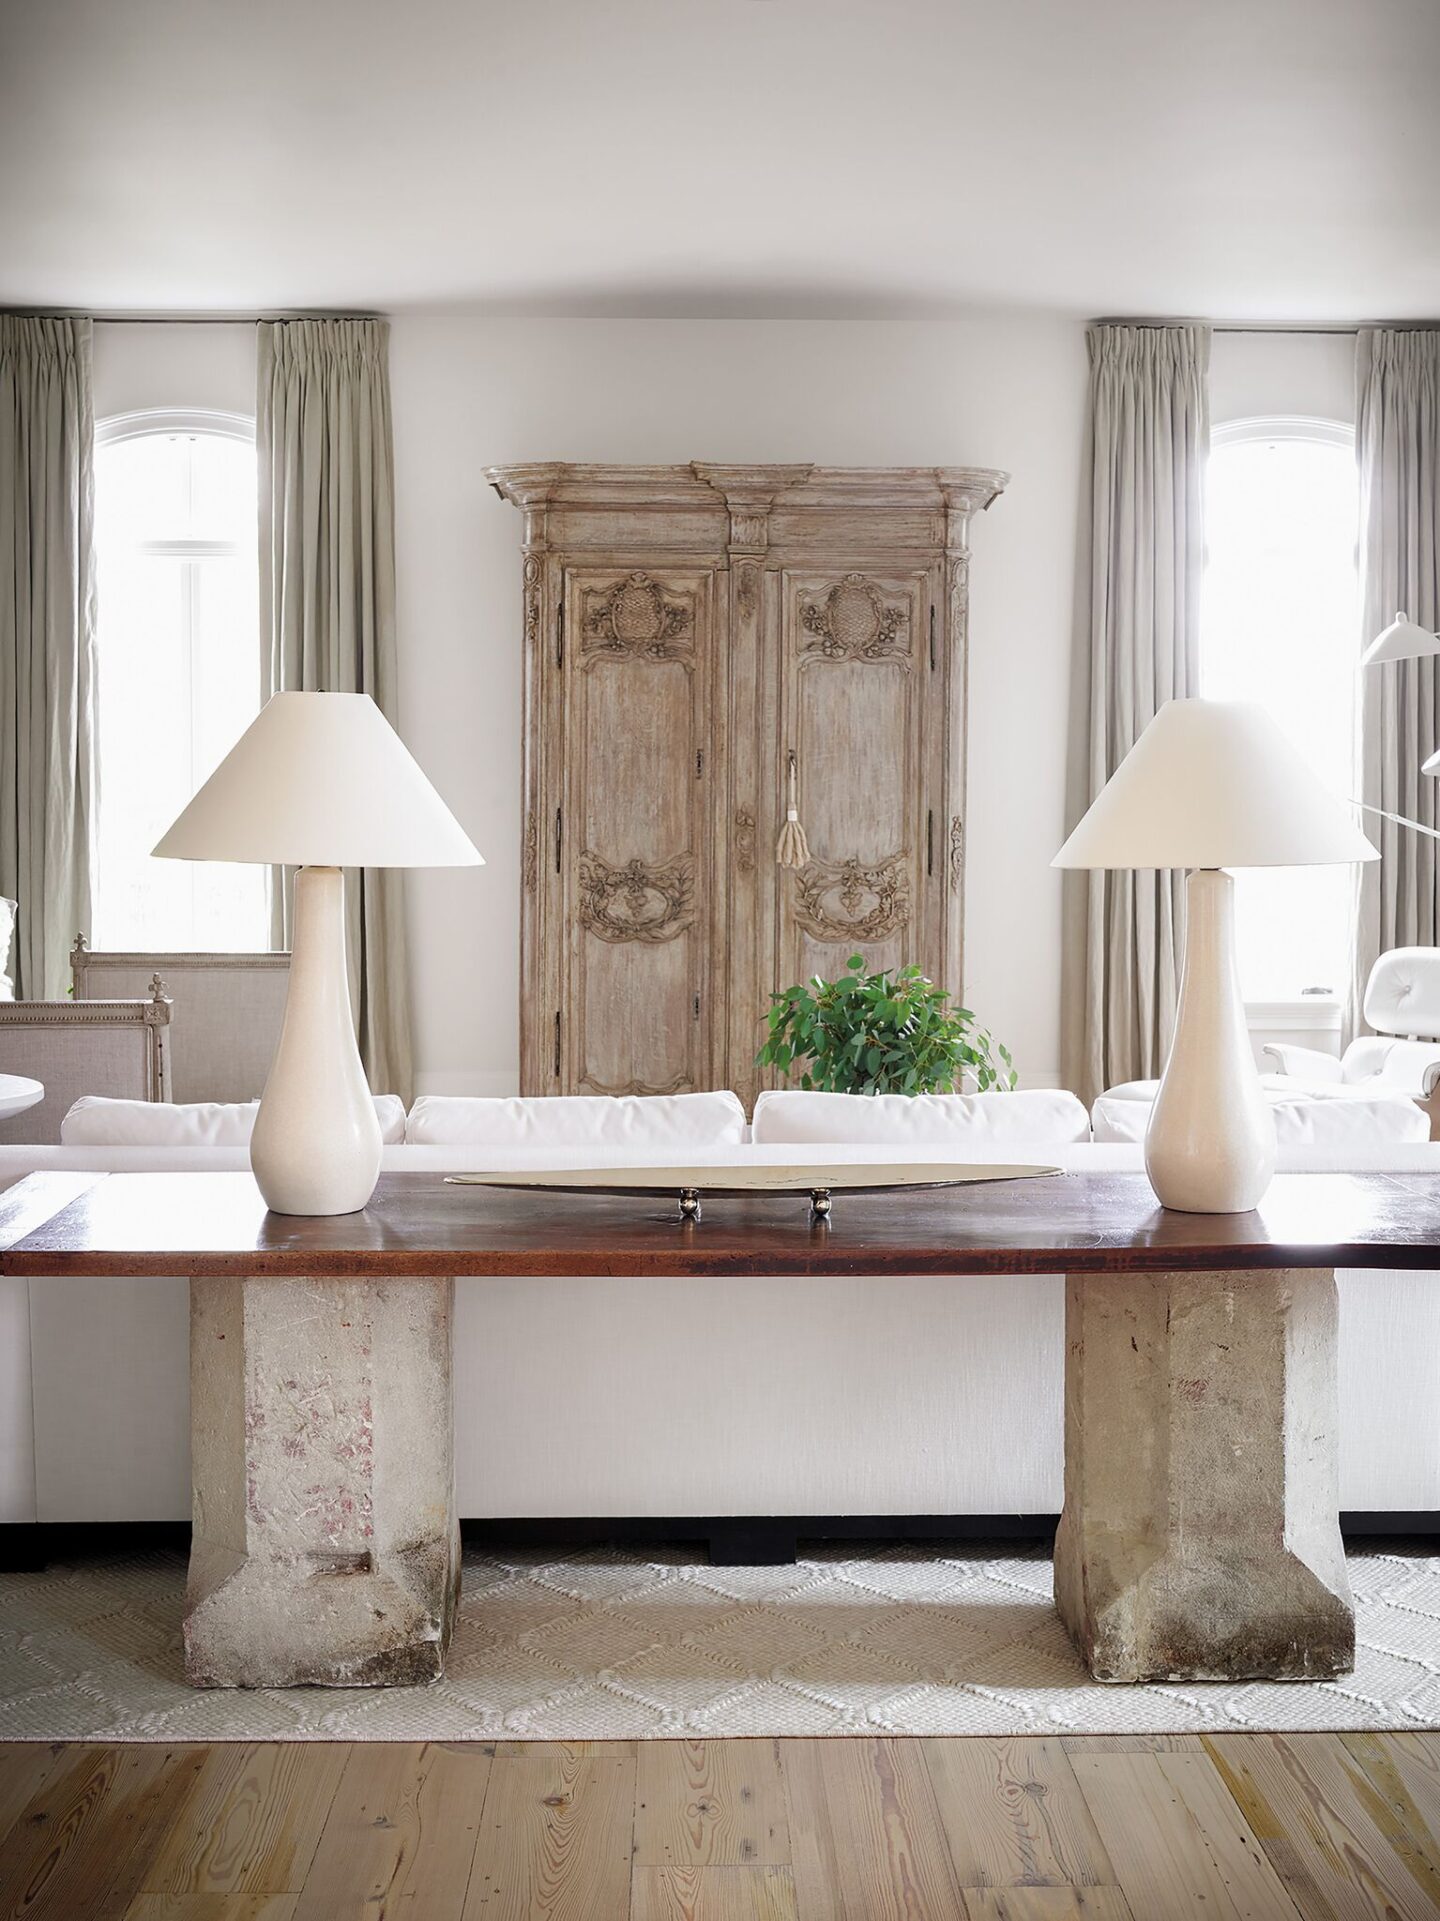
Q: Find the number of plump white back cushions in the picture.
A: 4